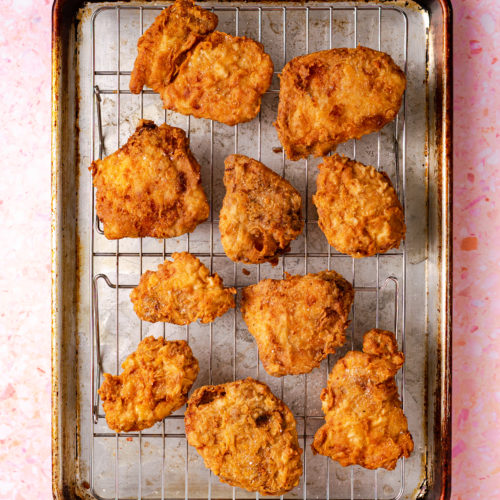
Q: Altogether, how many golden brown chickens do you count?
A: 10